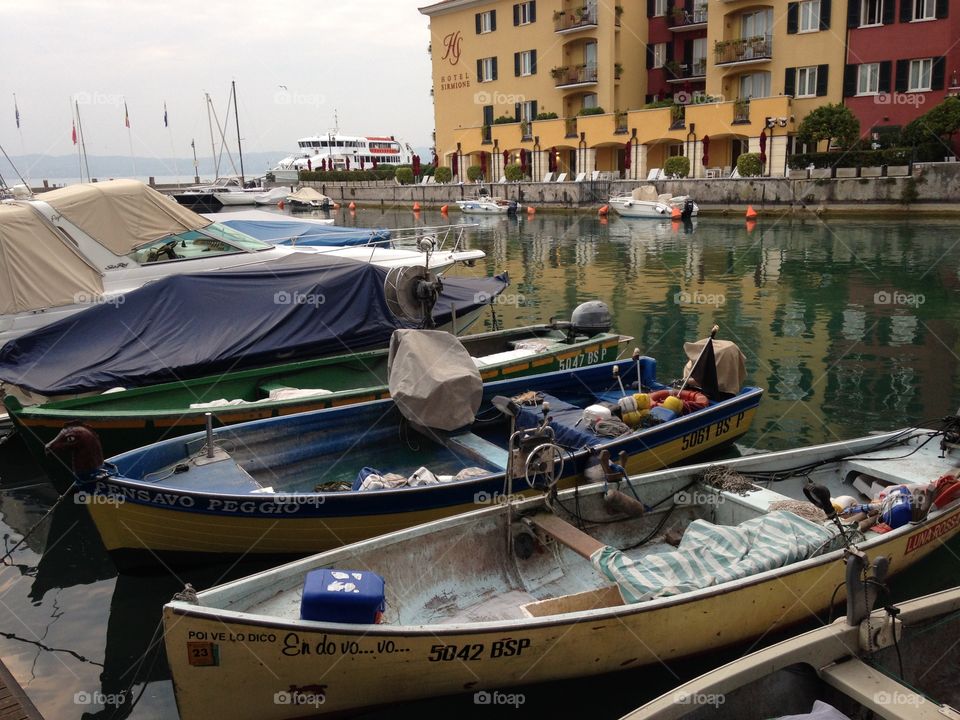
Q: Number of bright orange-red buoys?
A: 9